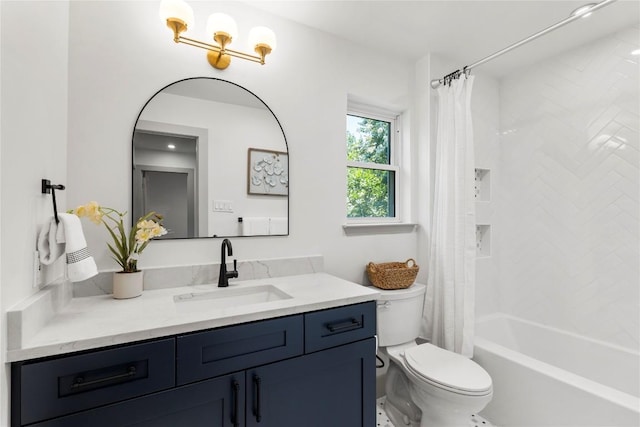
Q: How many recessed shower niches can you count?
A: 2